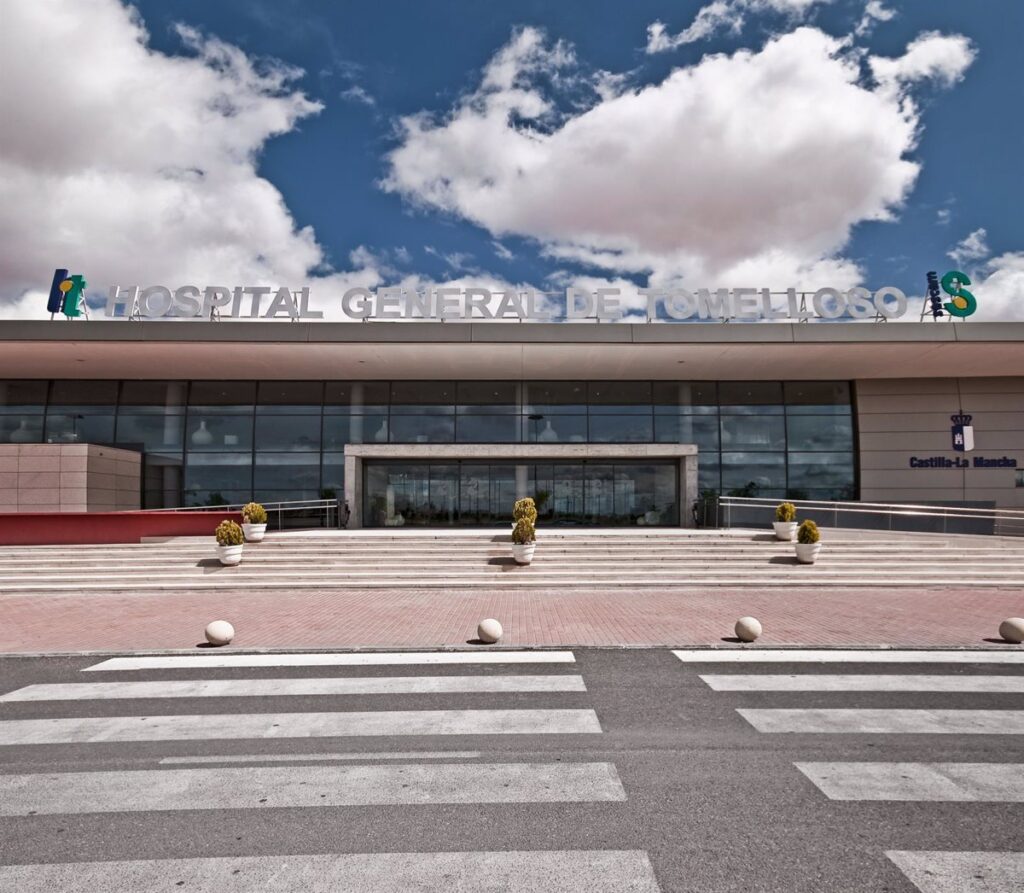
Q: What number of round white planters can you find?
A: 6